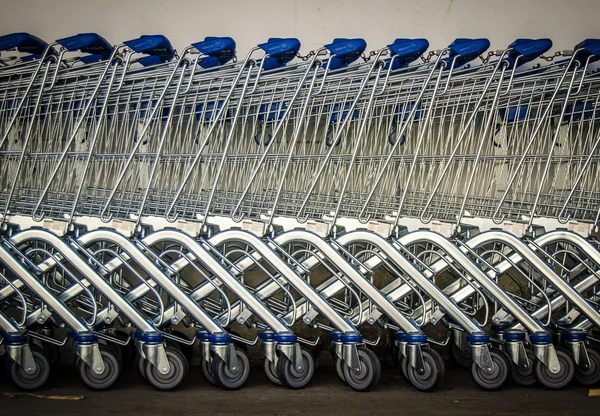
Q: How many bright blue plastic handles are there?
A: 10